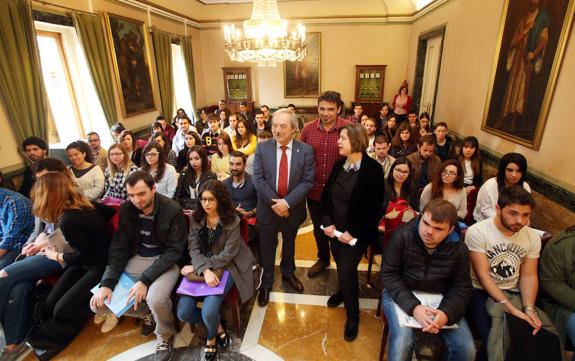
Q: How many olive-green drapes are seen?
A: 4